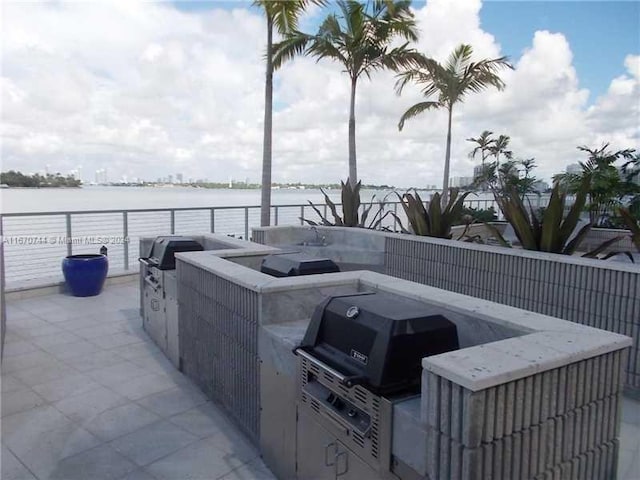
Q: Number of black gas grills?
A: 3